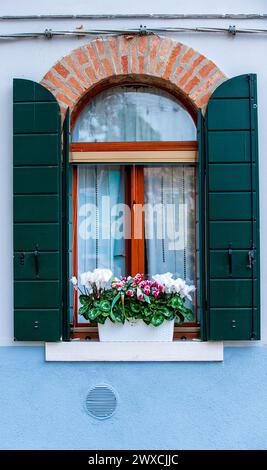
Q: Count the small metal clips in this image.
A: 3